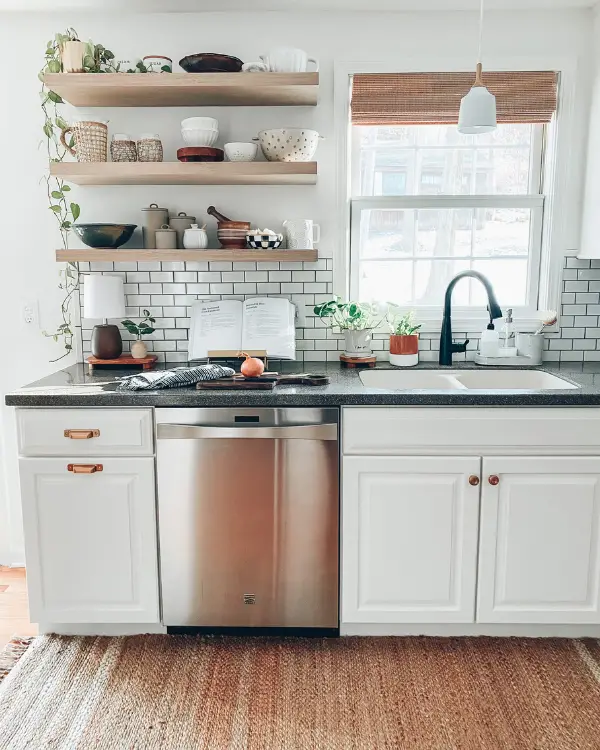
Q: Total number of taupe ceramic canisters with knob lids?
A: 3